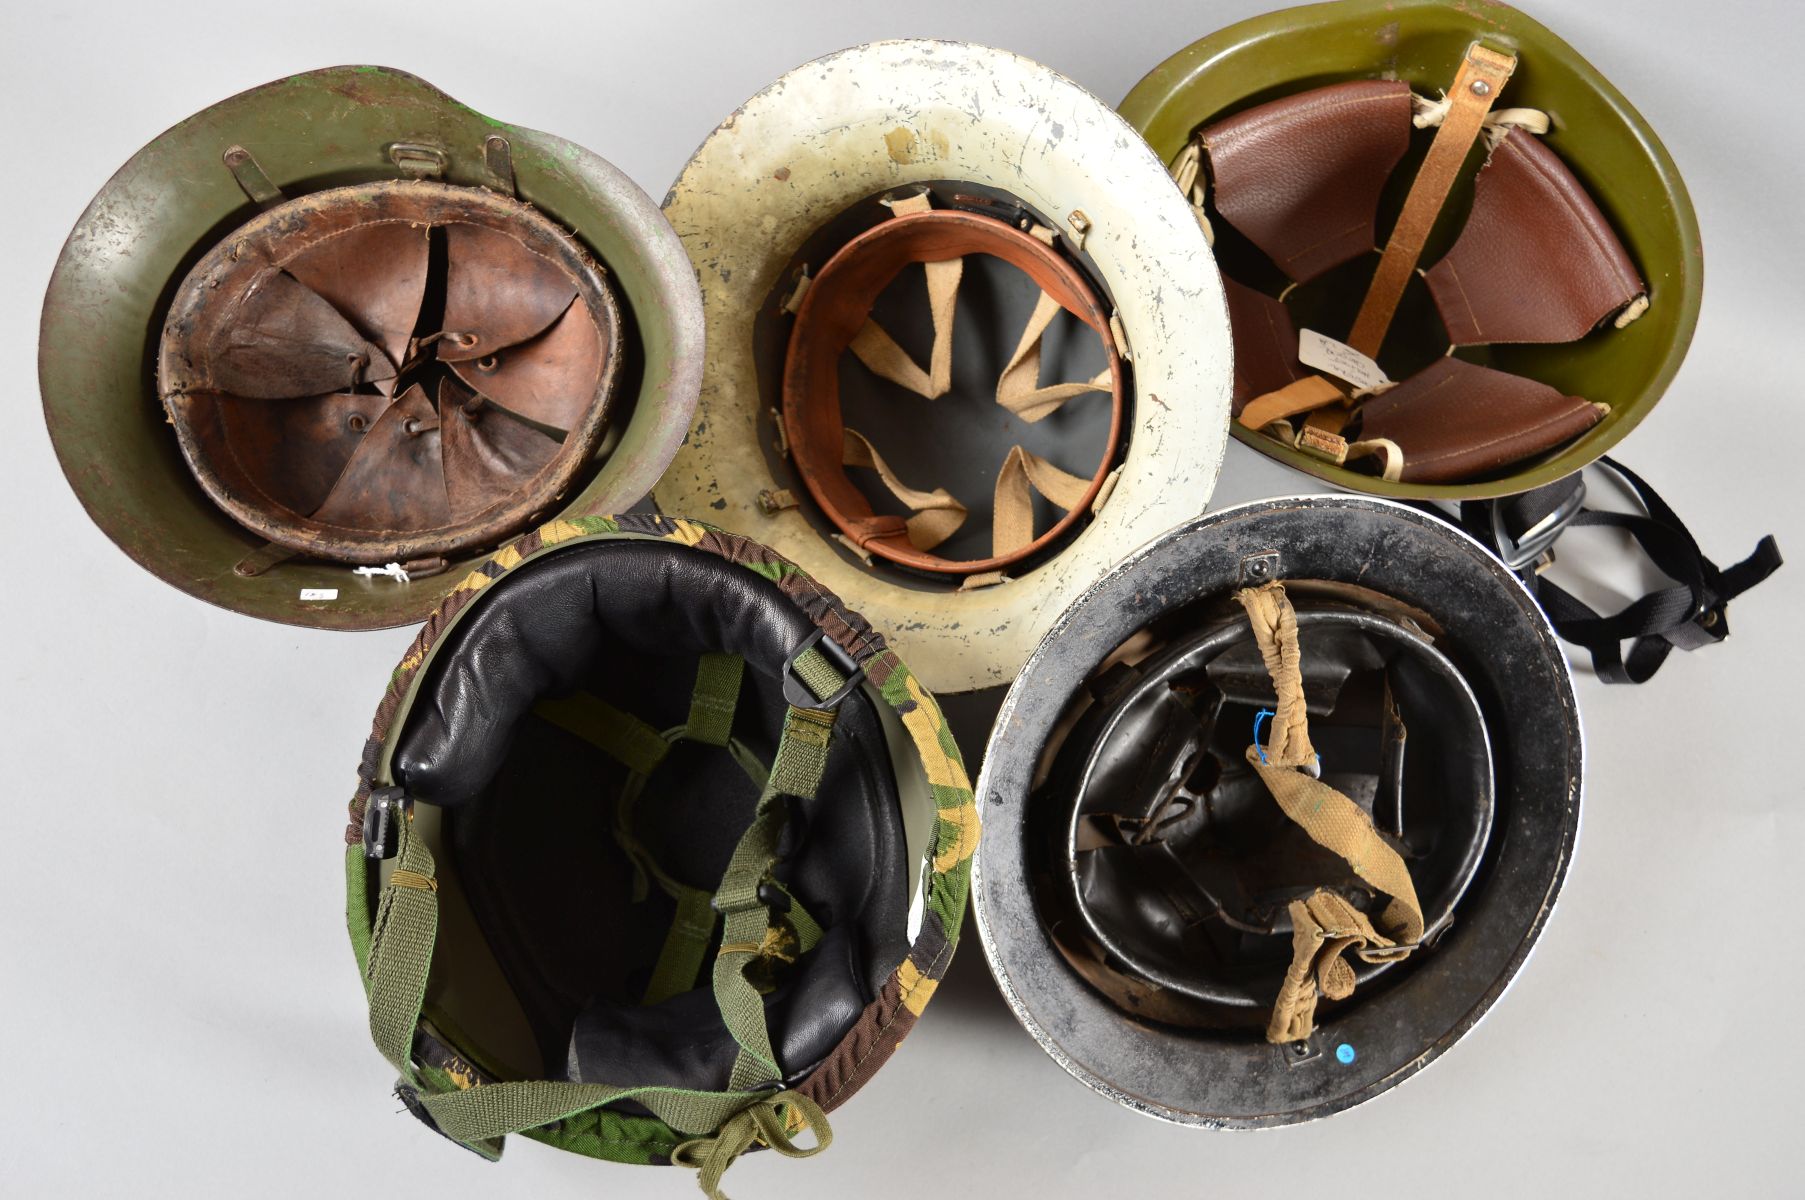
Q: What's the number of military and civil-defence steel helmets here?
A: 5